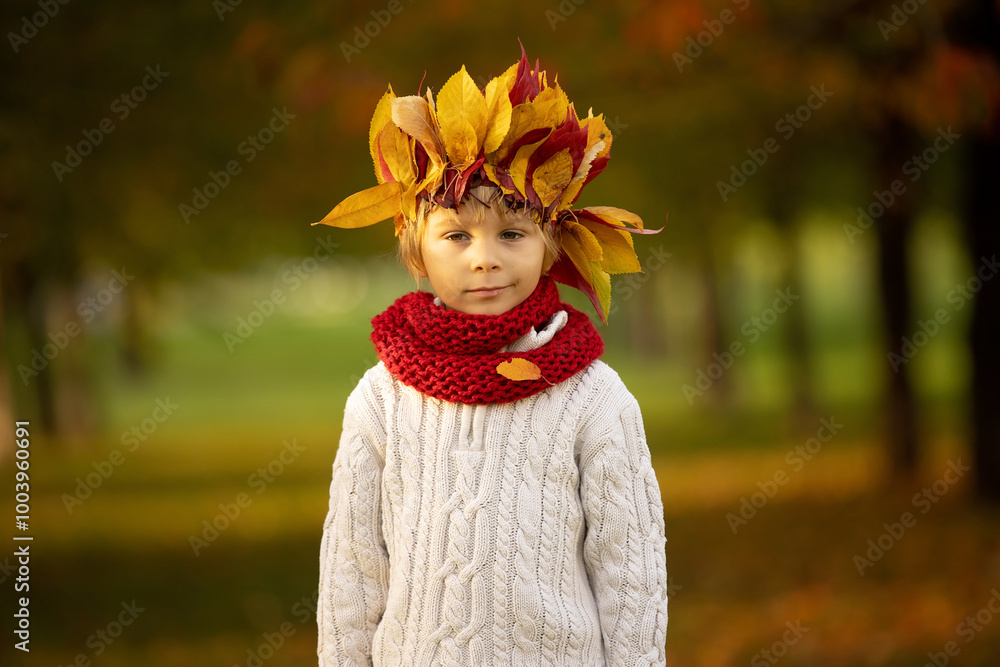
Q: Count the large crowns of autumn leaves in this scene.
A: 1